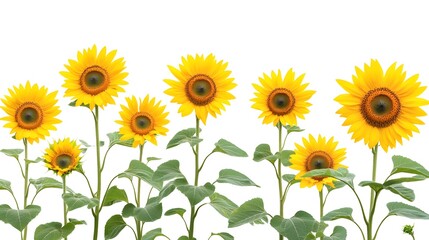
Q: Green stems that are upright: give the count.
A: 8